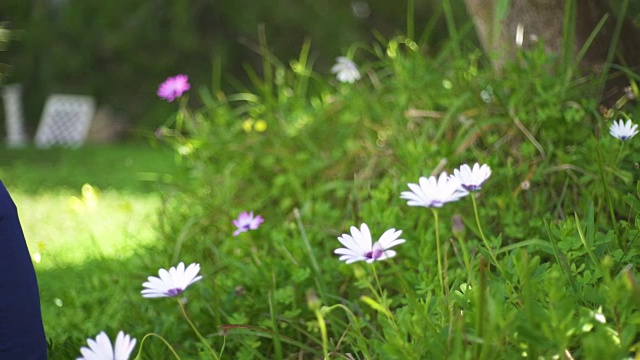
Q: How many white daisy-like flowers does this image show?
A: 7